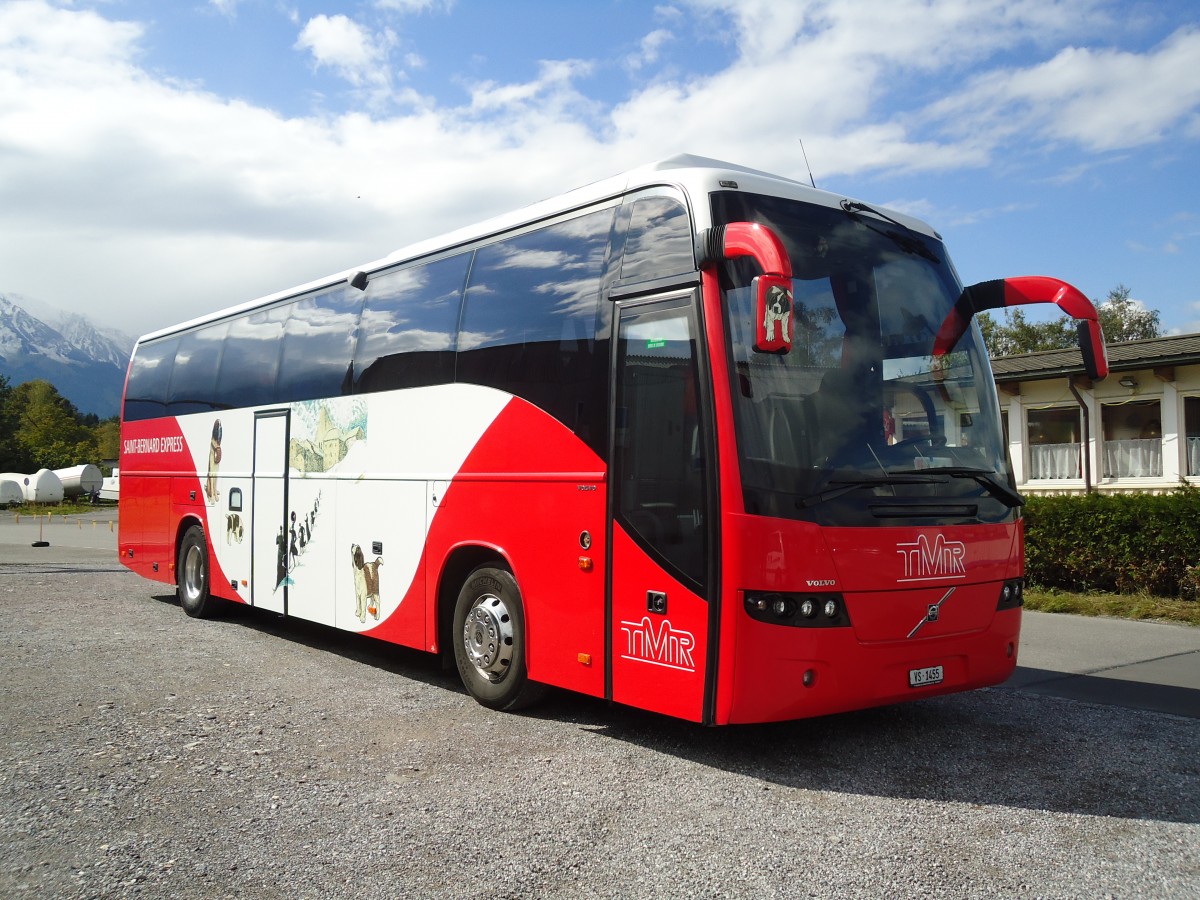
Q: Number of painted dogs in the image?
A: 4